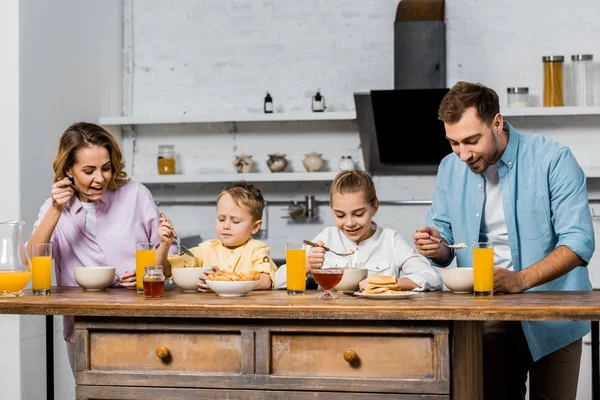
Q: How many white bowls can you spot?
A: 5